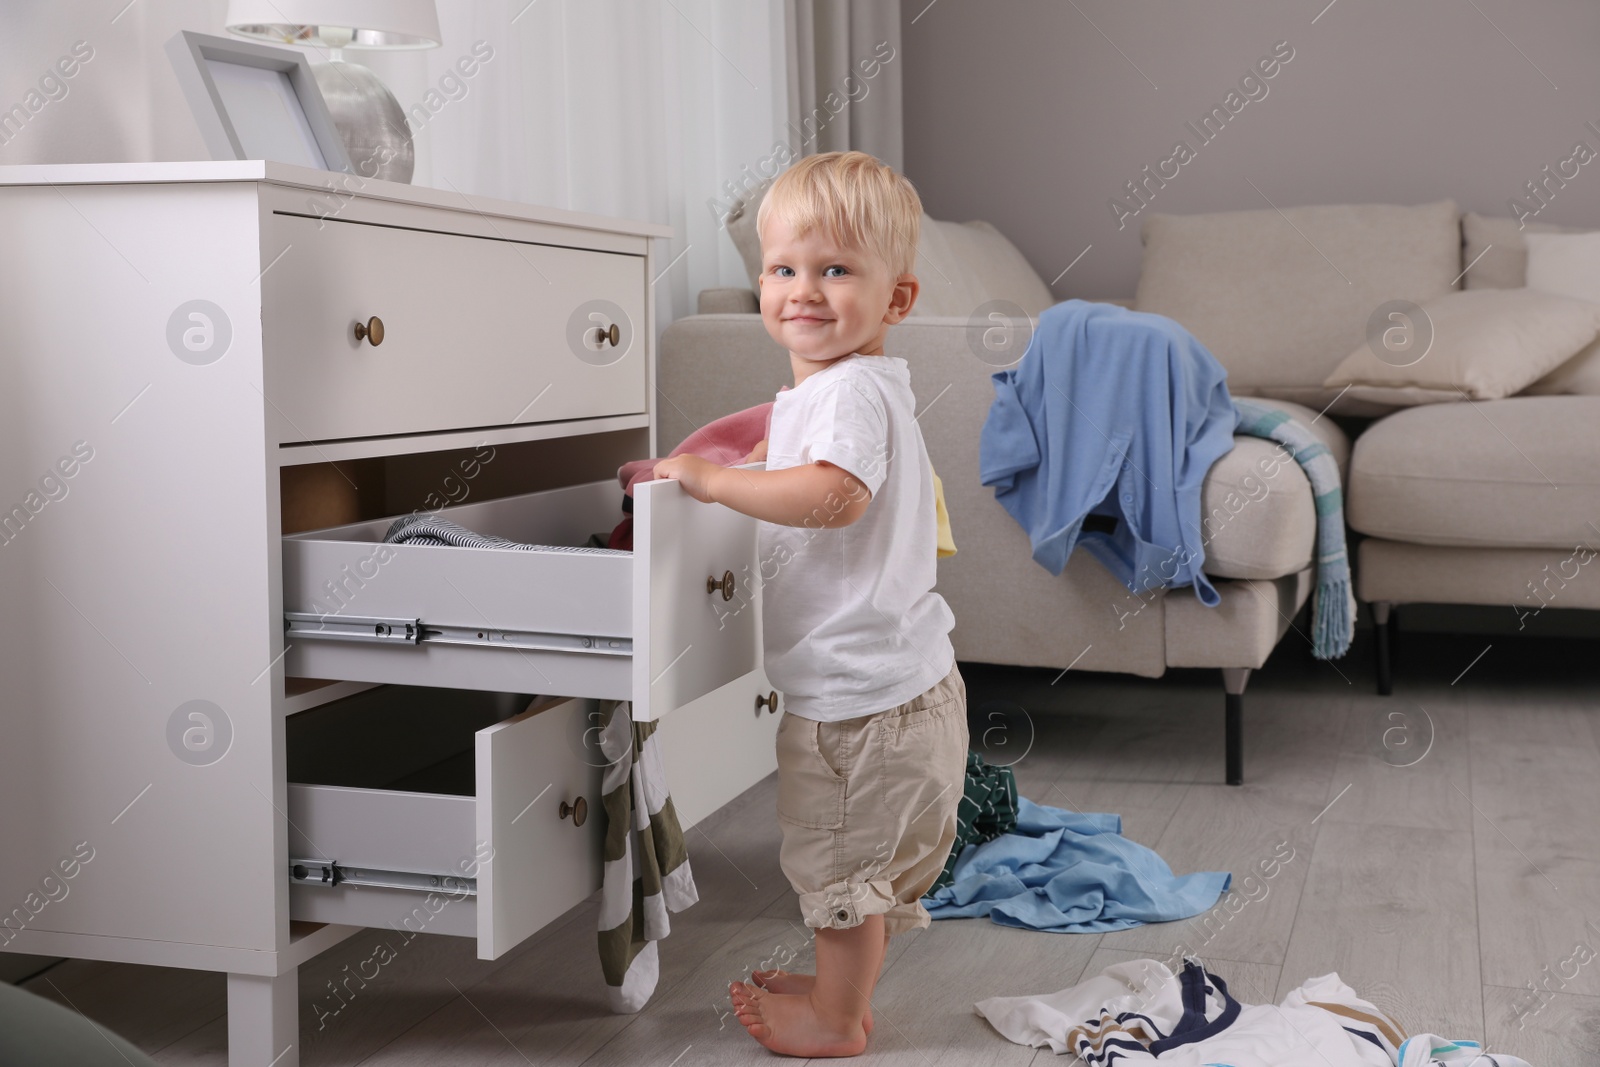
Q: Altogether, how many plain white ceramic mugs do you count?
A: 0